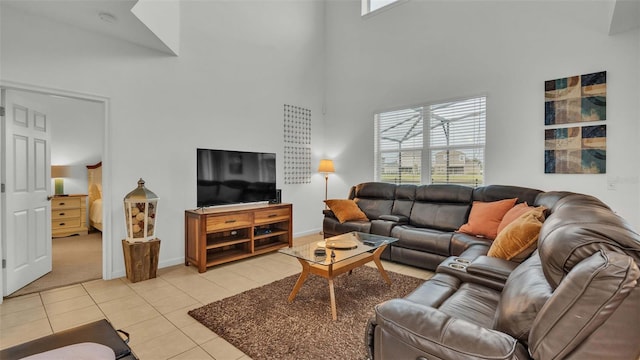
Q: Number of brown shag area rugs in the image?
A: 1